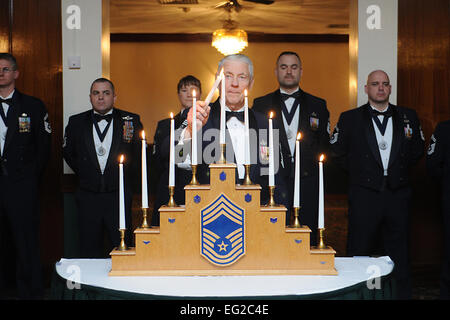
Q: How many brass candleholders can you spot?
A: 9